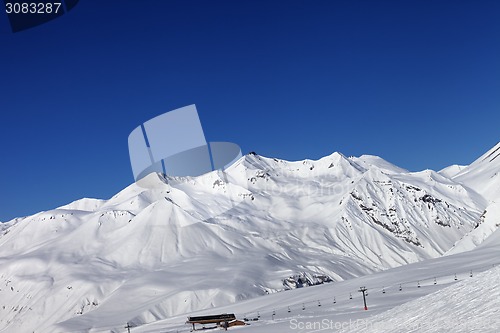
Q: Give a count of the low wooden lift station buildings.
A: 1